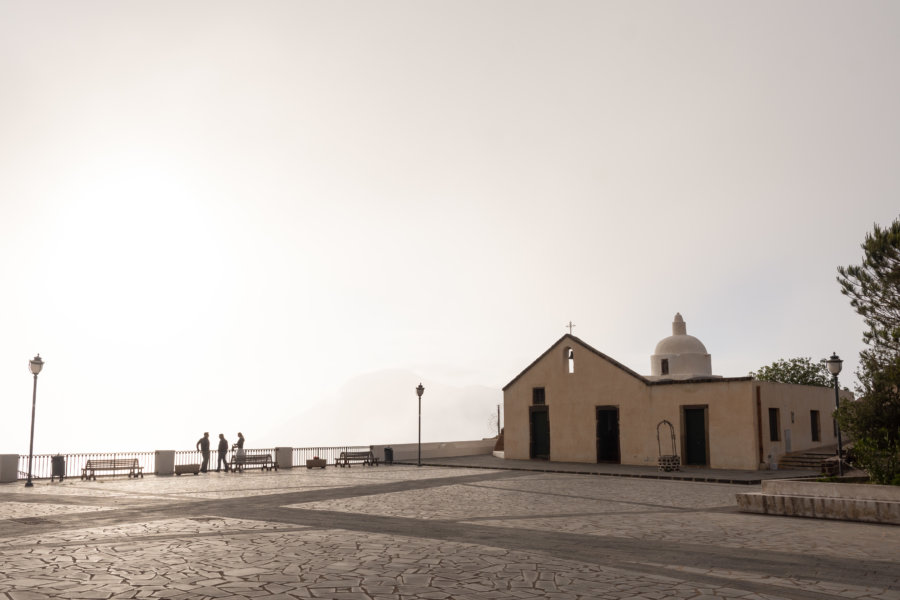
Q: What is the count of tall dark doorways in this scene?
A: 3